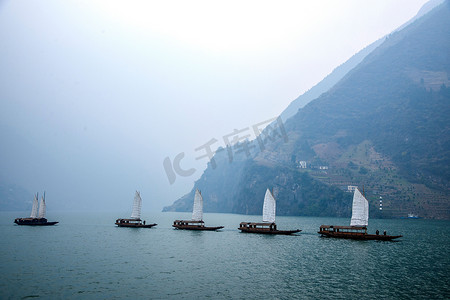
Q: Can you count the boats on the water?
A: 5